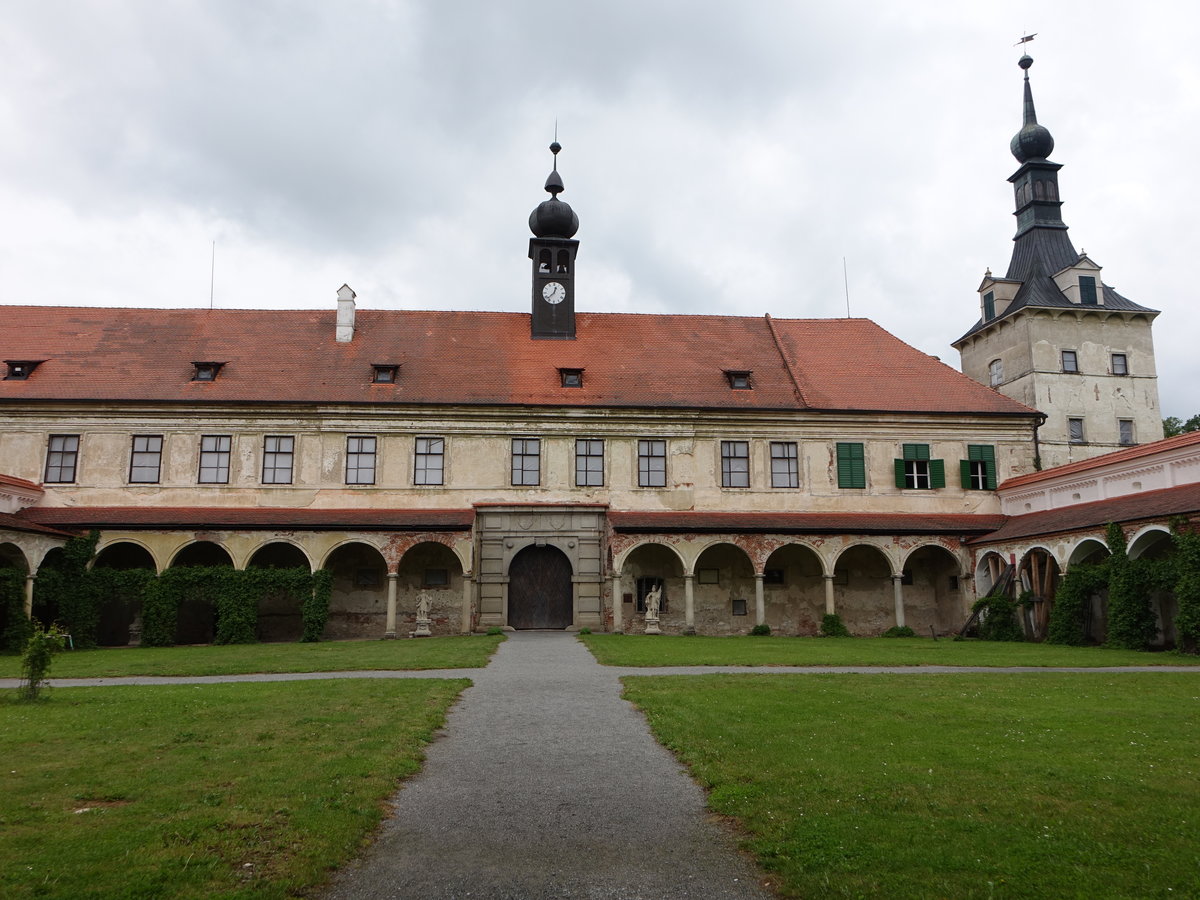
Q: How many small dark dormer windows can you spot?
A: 5